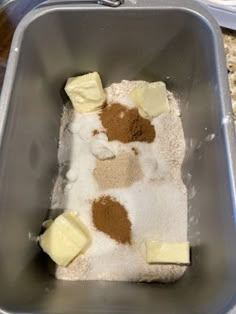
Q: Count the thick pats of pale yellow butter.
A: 4